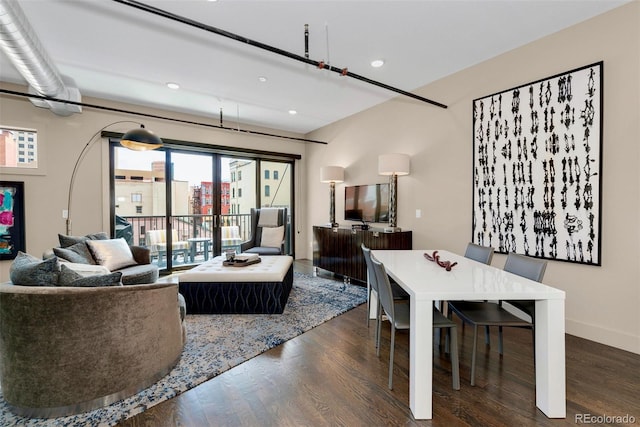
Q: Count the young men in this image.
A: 0